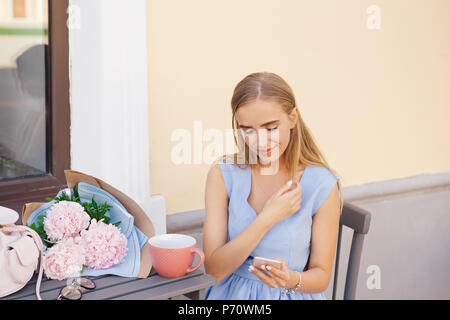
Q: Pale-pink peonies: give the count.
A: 3